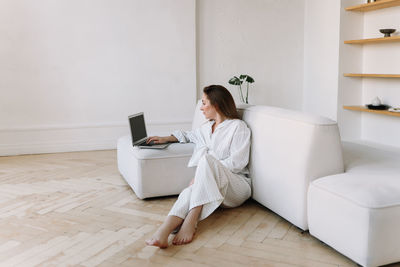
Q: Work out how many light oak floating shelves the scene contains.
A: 4